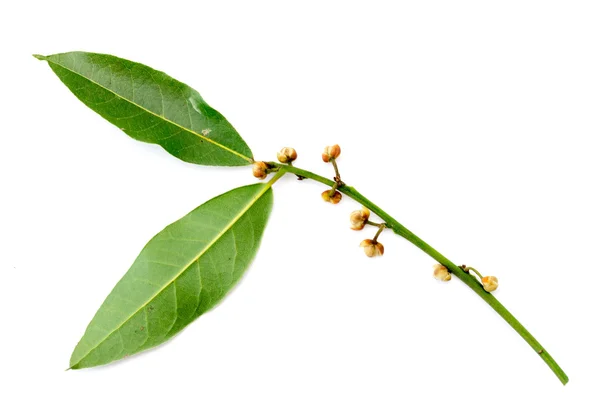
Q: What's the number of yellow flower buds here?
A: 8